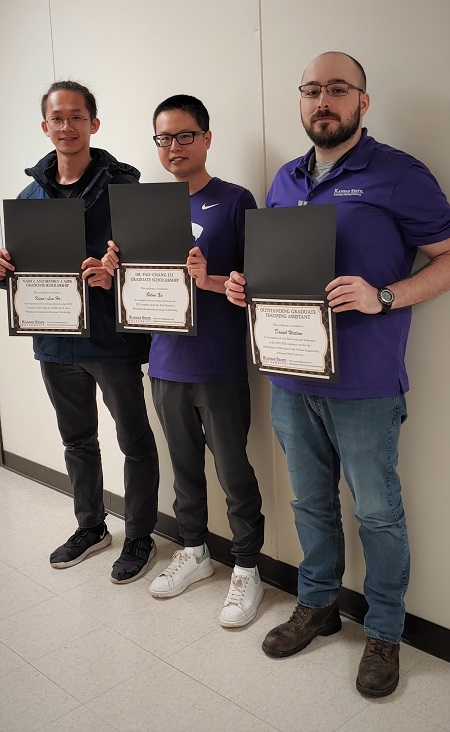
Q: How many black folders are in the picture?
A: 3